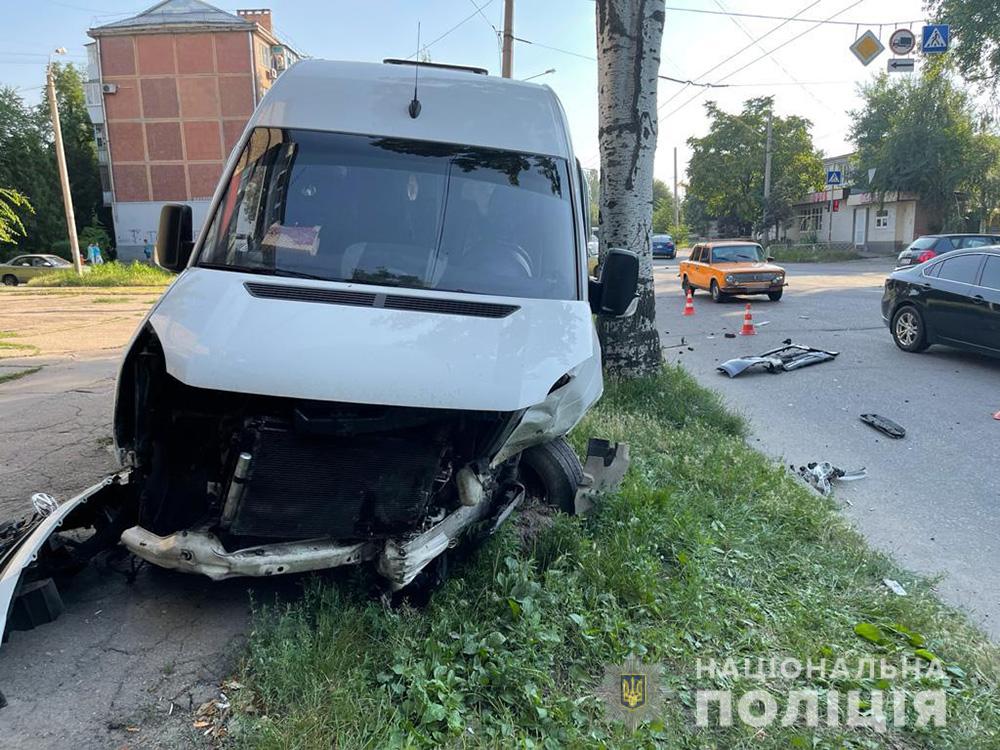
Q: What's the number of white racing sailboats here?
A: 0